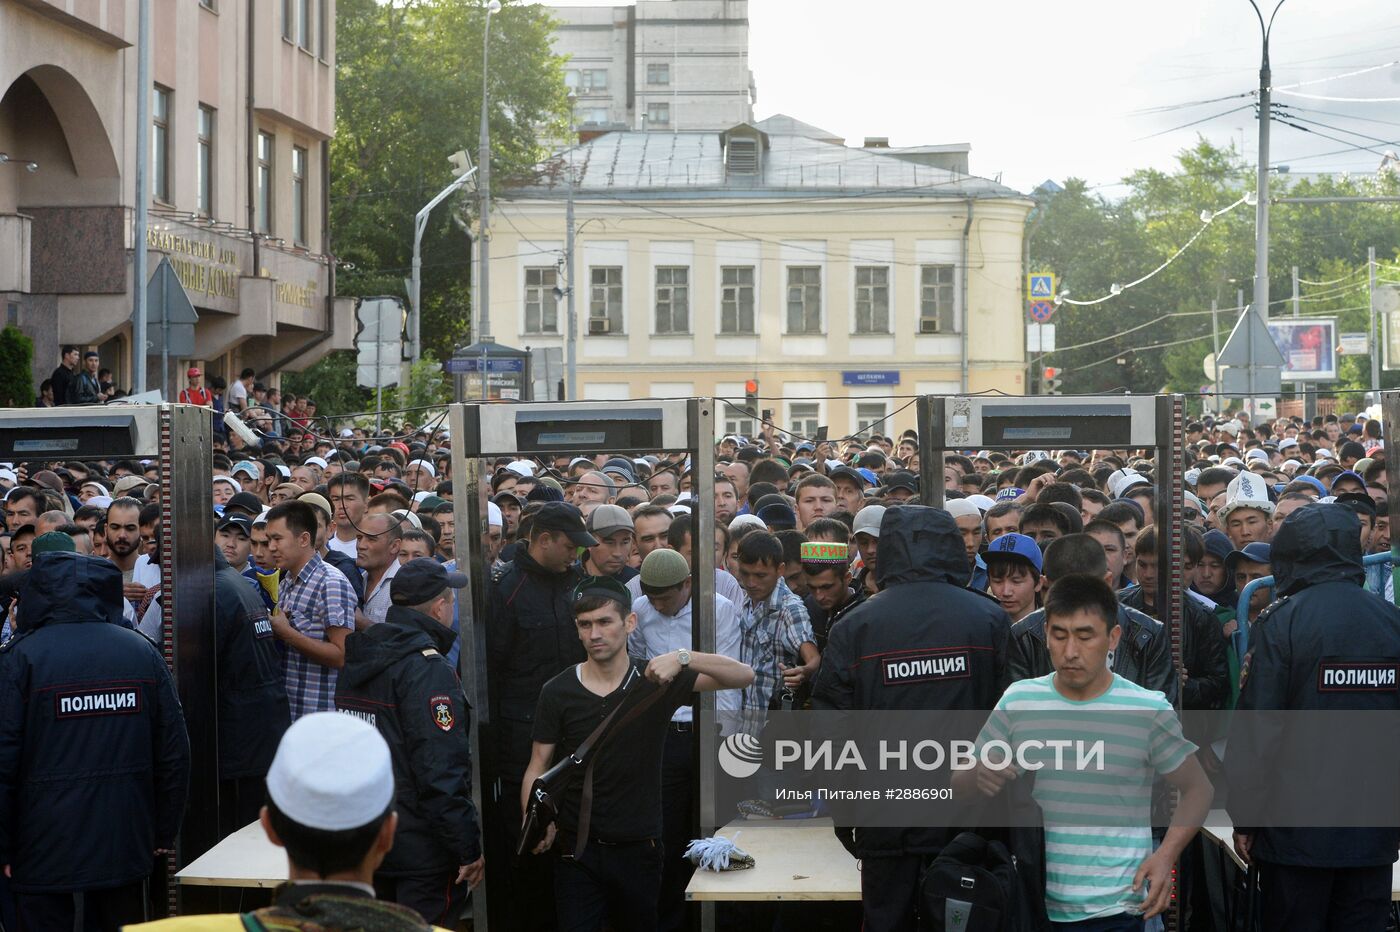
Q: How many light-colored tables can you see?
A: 3